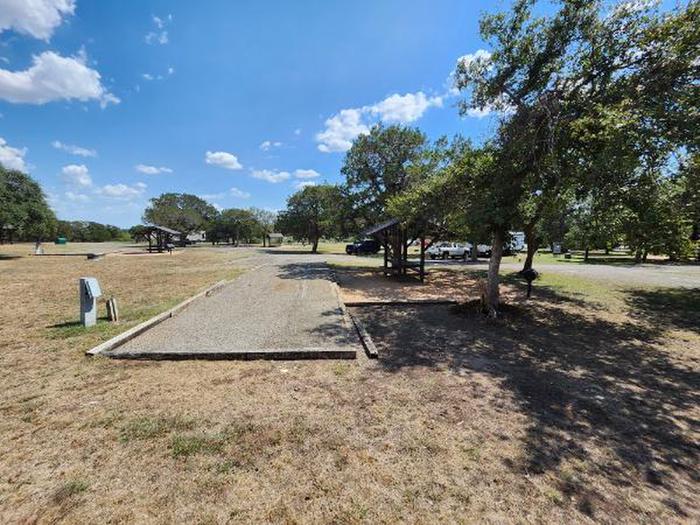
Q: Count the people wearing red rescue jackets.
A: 0